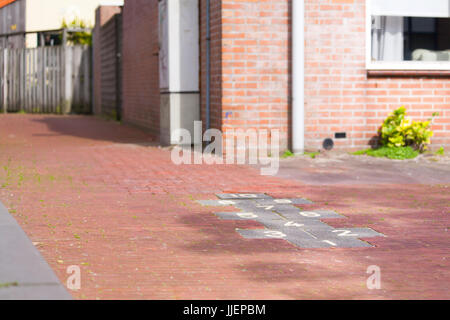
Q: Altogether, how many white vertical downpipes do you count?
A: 1